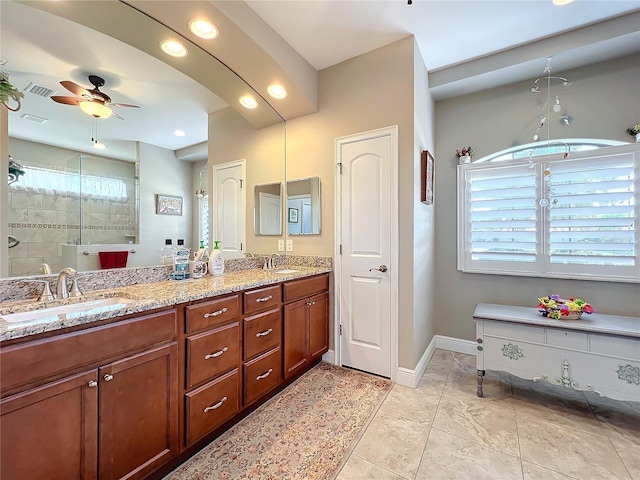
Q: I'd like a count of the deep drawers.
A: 4